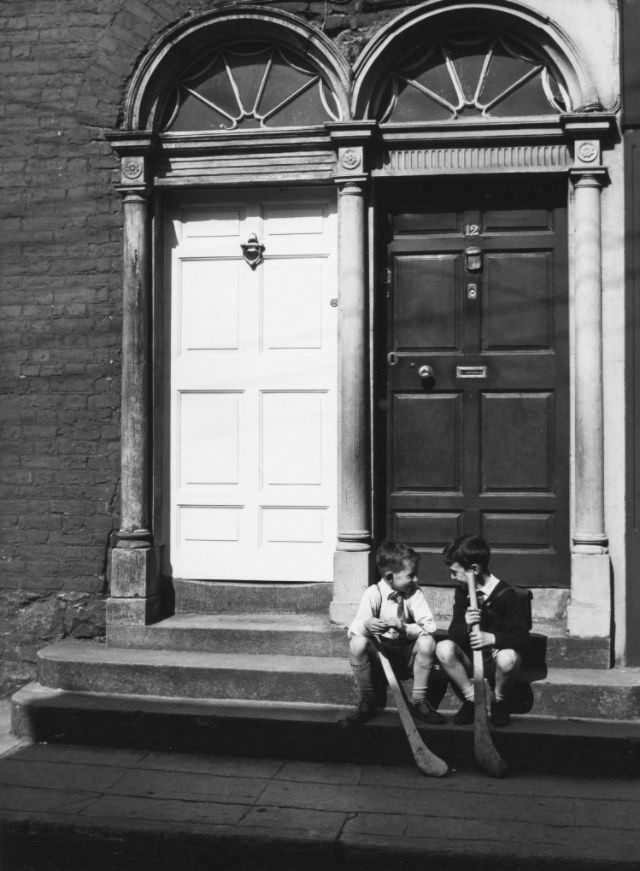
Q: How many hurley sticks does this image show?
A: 2